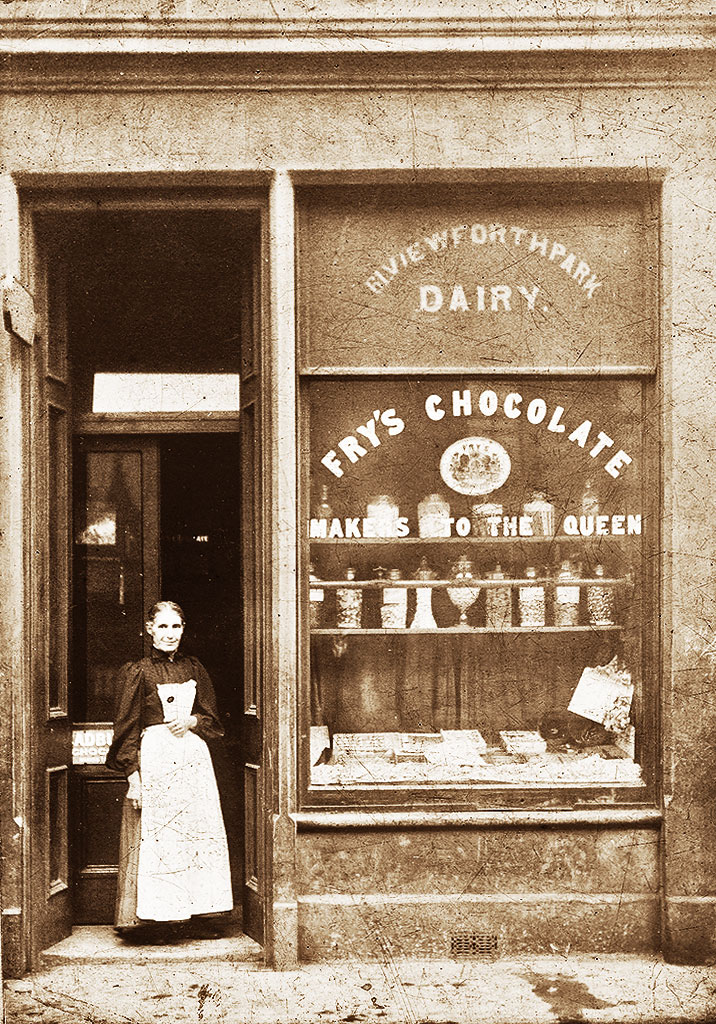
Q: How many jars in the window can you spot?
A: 15